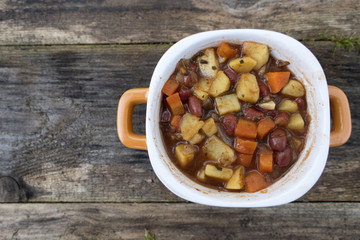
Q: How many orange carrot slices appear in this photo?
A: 11